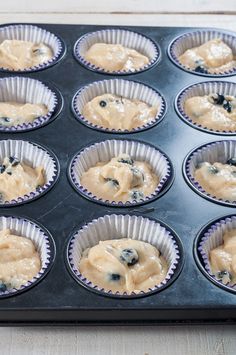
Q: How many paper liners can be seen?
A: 12